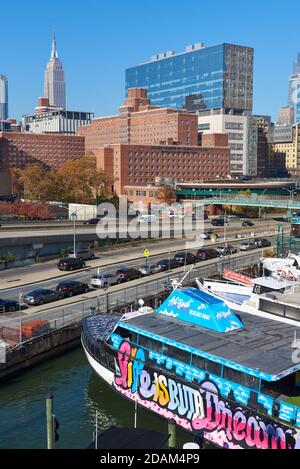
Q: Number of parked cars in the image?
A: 12